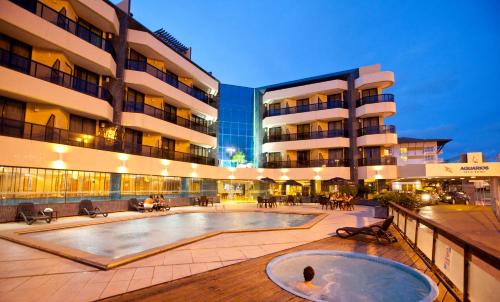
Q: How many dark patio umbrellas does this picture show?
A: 3